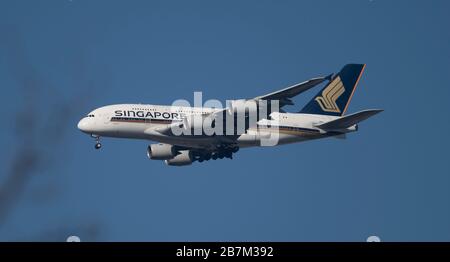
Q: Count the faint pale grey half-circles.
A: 2